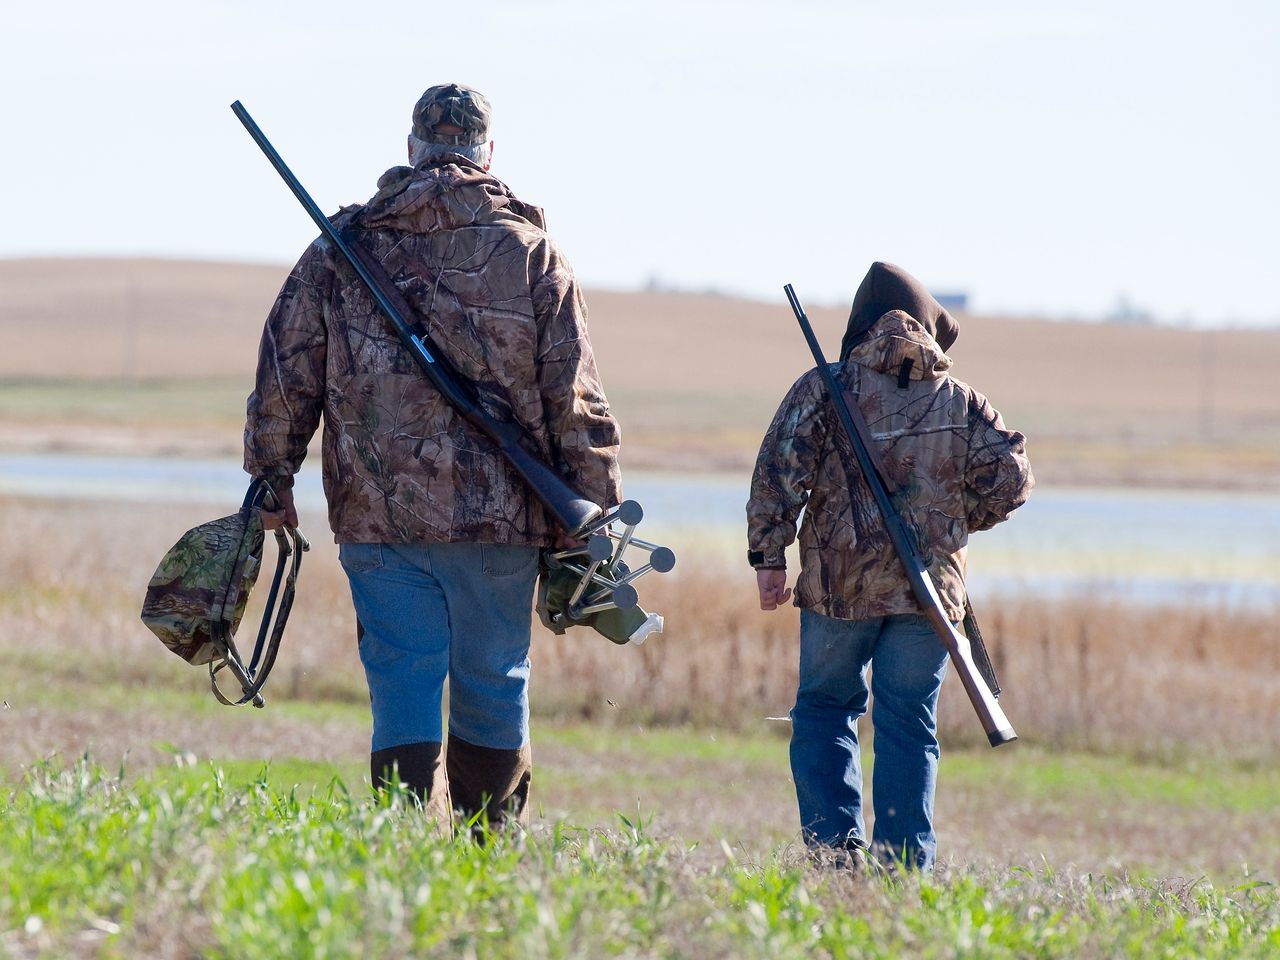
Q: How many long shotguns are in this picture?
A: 2